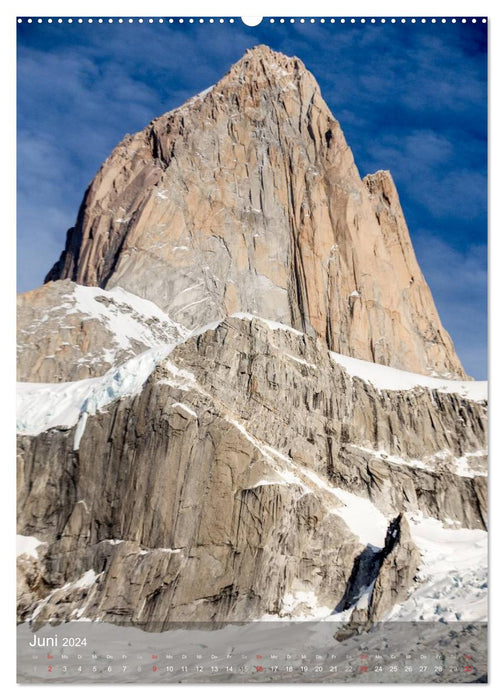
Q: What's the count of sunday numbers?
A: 5